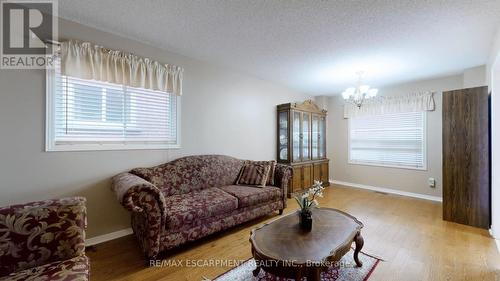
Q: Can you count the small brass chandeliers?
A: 1